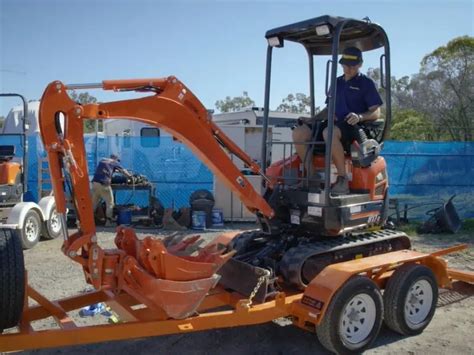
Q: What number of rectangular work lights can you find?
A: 2